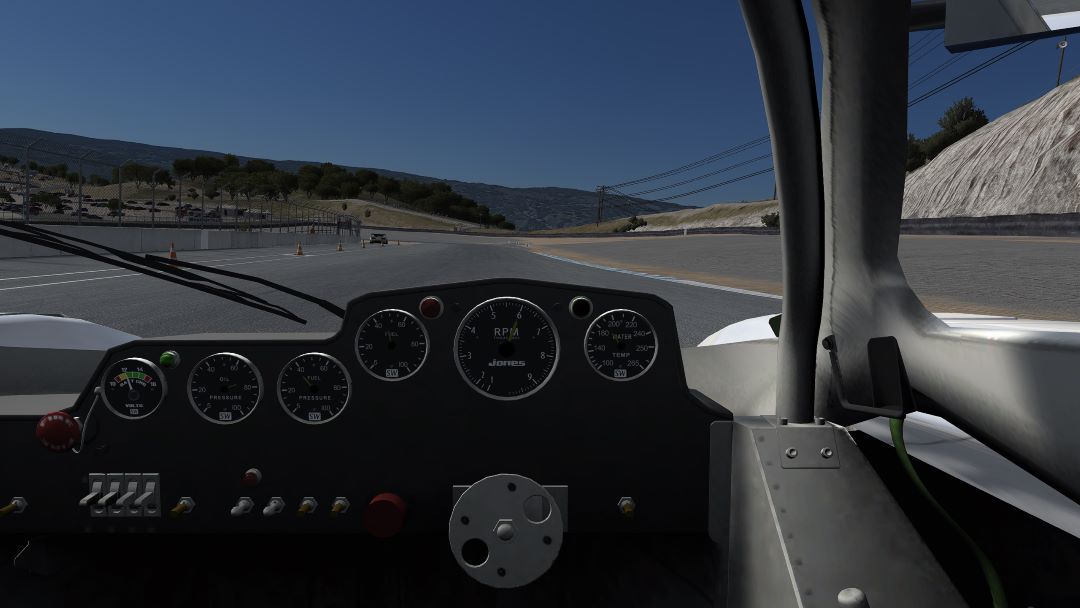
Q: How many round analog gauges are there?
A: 6